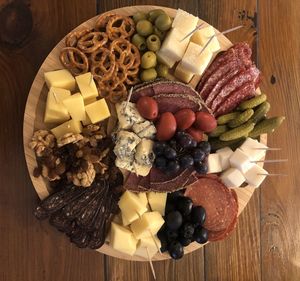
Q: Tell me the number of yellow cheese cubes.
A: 11